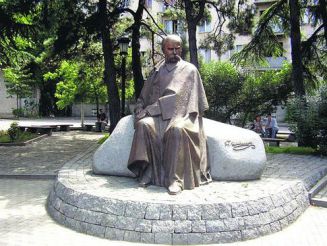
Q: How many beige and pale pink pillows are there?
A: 0